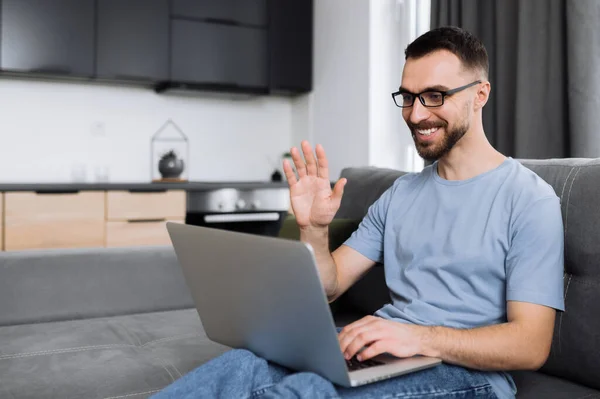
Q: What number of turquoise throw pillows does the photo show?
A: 0